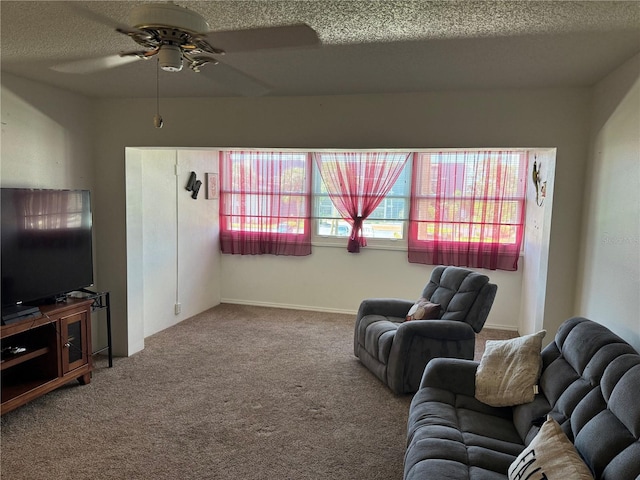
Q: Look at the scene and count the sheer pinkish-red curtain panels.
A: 3